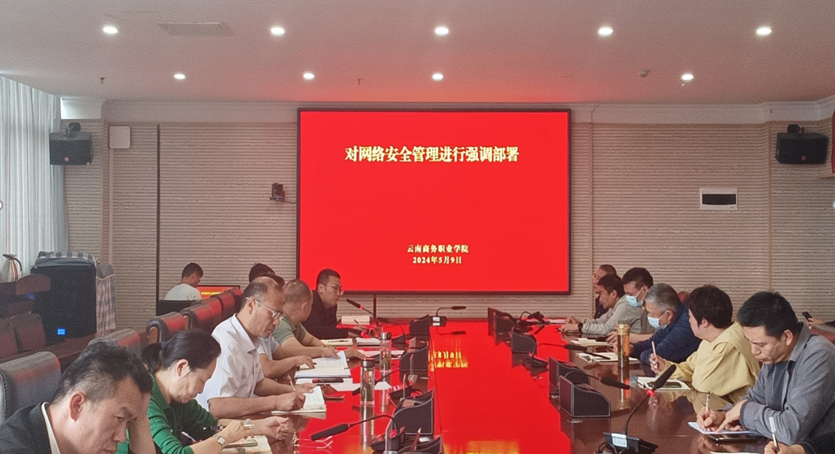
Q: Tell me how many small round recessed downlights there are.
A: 9